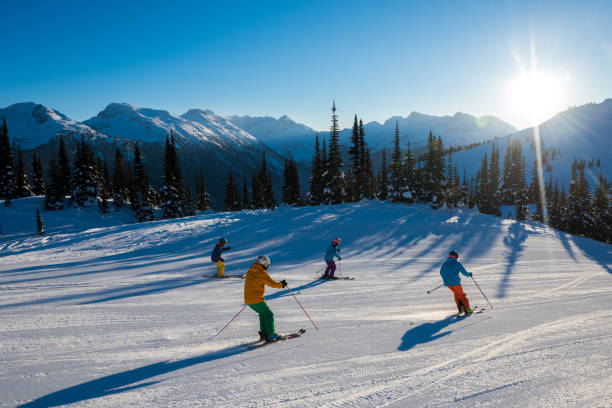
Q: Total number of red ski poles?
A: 2